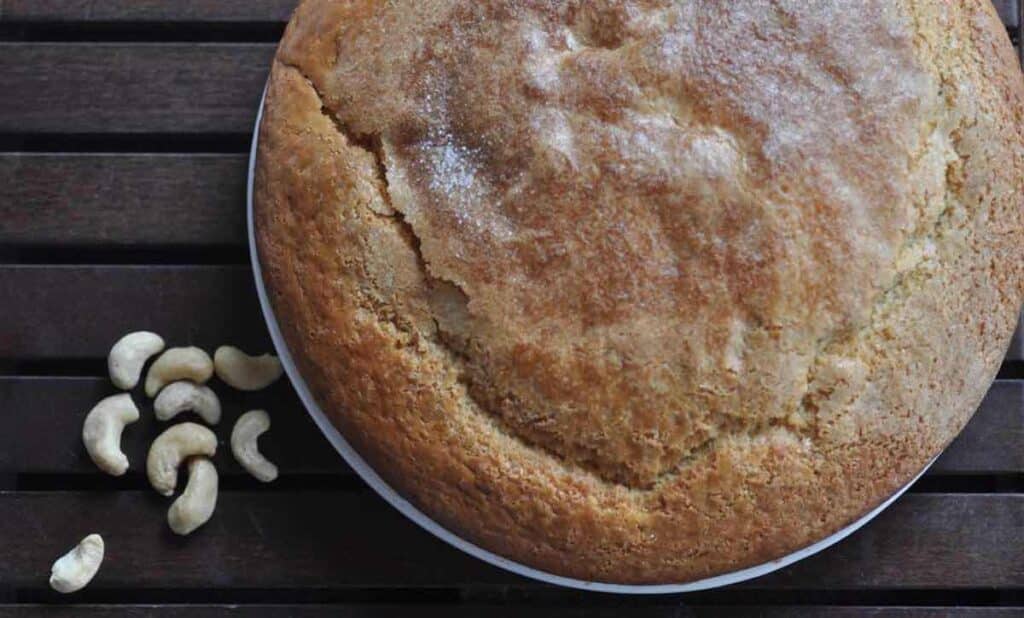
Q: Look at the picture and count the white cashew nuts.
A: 9